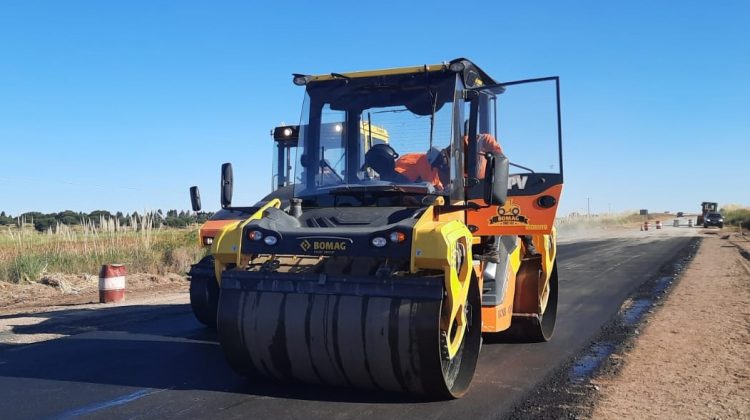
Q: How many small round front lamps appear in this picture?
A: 4